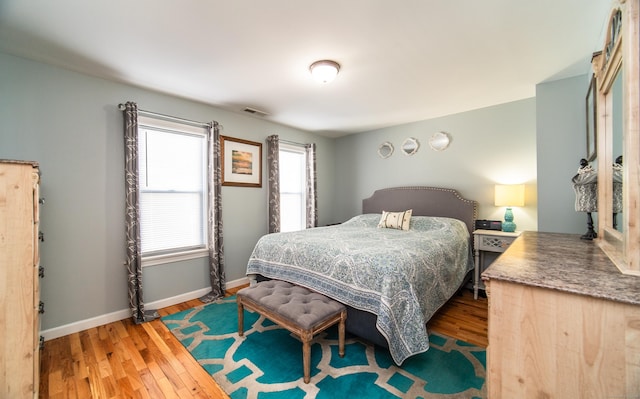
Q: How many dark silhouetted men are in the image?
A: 0